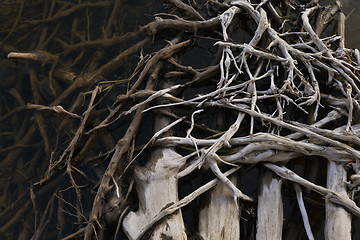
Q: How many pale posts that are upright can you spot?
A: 4